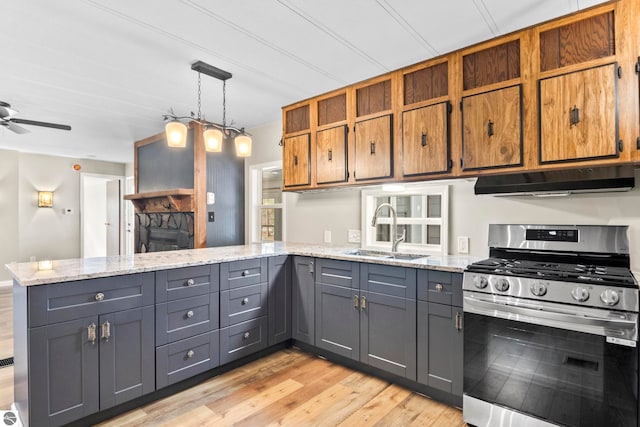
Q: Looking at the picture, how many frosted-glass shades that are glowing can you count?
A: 3